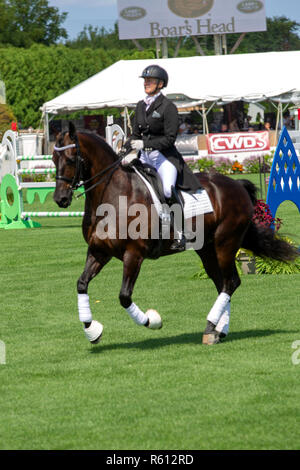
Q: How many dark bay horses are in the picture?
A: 1